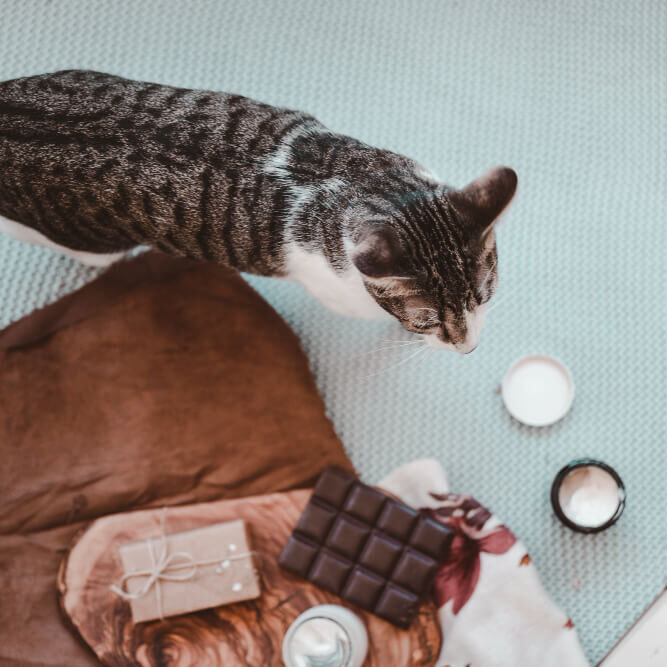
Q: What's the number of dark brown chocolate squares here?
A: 12